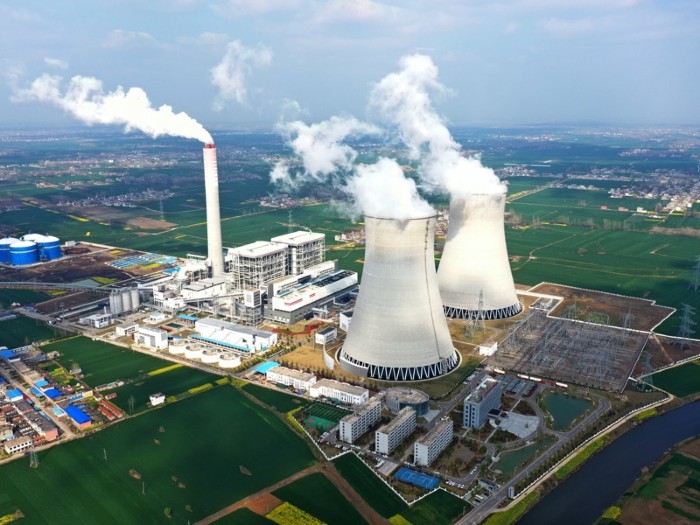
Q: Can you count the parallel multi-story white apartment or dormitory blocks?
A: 3